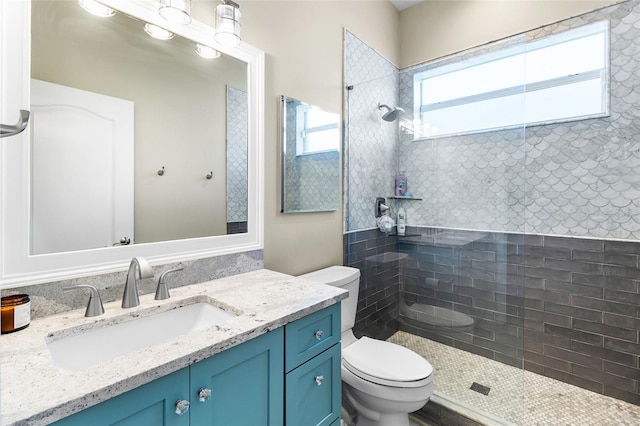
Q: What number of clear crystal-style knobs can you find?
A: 4